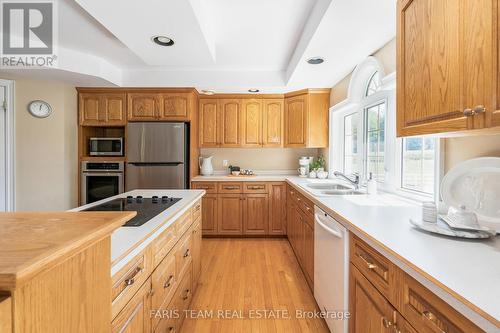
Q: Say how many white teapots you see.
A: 1